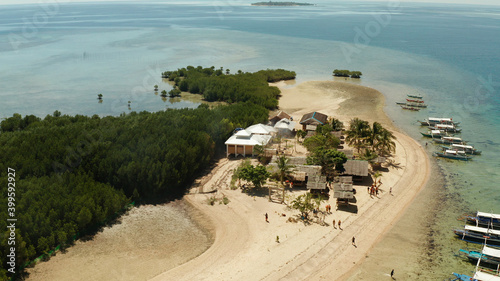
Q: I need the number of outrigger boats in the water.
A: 14